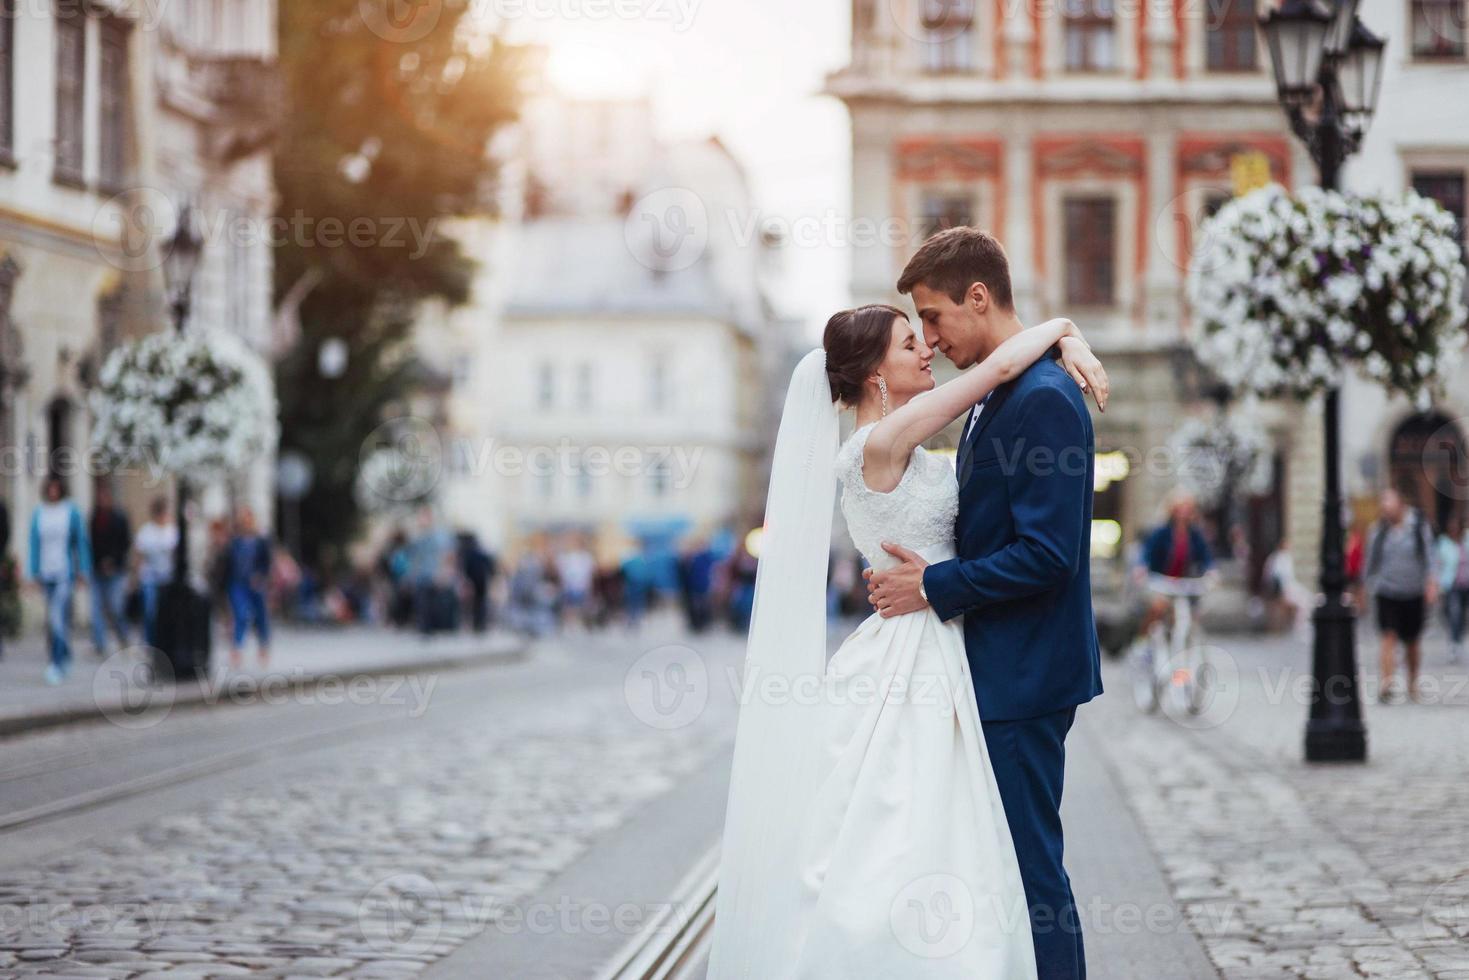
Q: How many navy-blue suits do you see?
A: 1